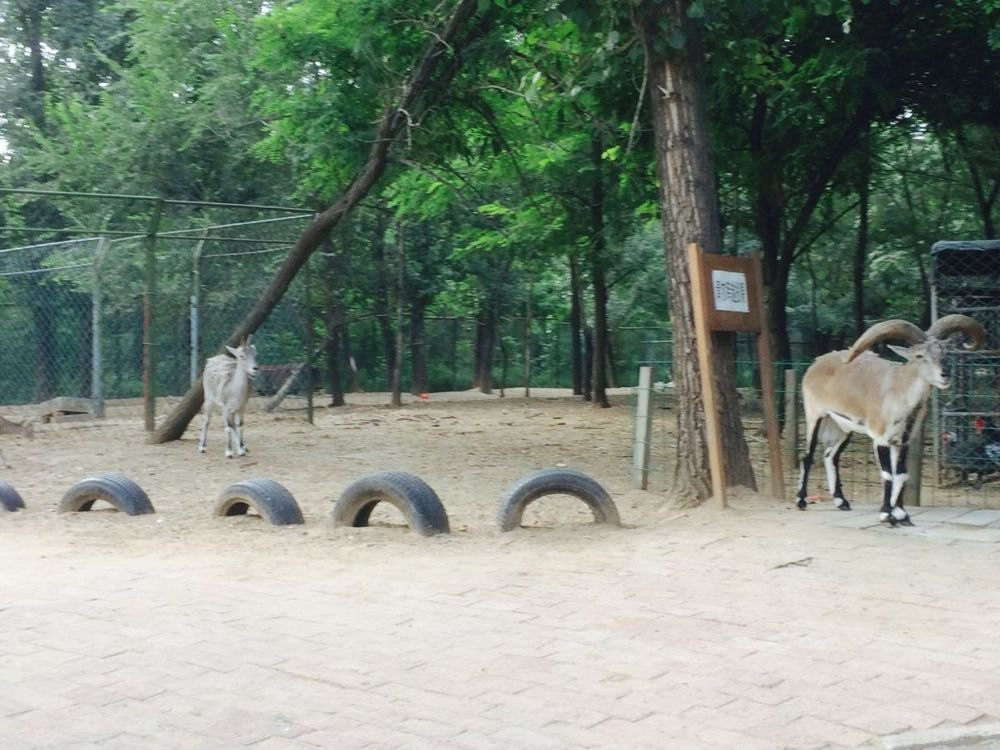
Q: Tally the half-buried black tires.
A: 5